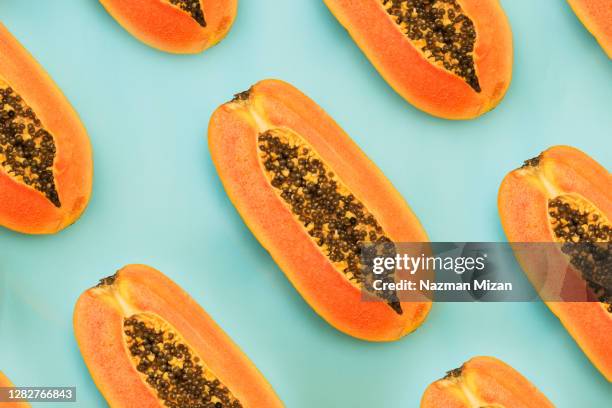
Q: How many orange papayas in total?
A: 9